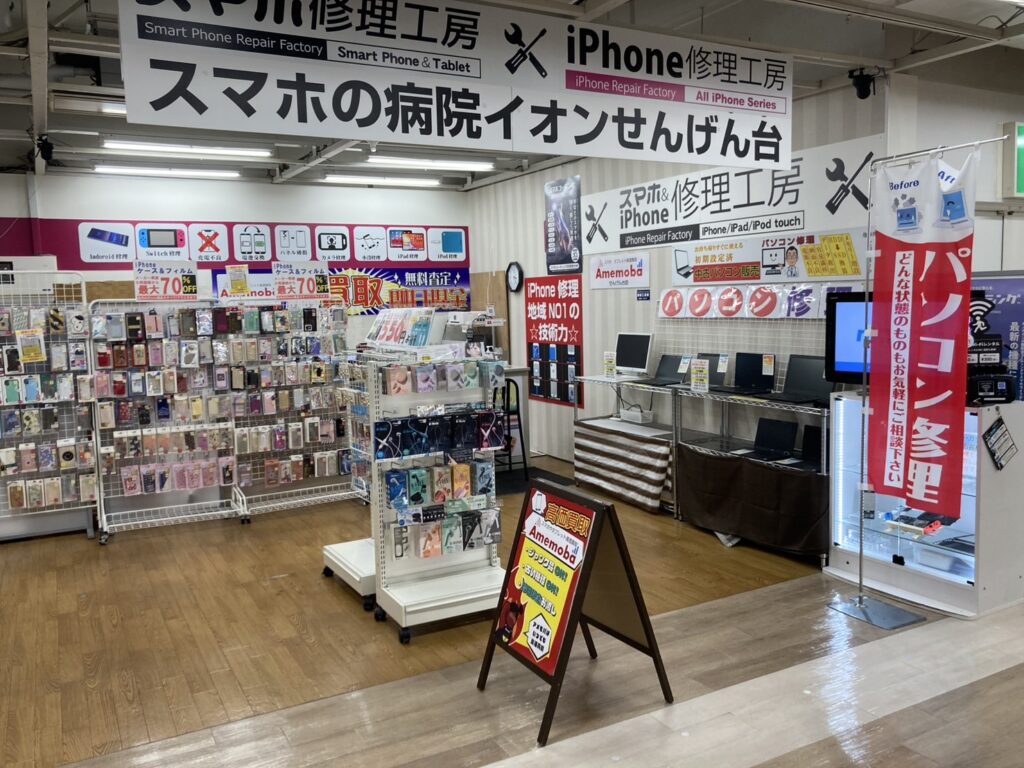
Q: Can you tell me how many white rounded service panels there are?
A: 9